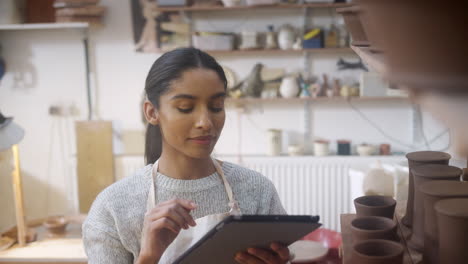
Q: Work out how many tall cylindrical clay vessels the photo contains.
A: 4